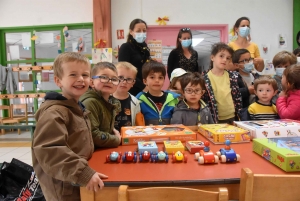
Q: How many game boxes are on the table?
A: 7